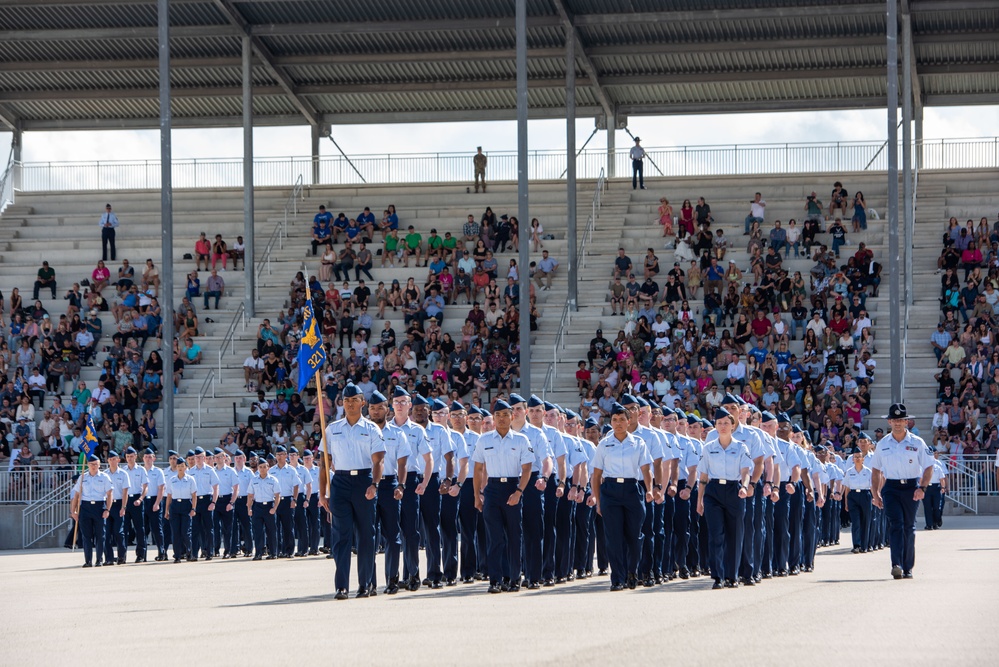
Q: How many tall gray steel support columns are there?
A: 6